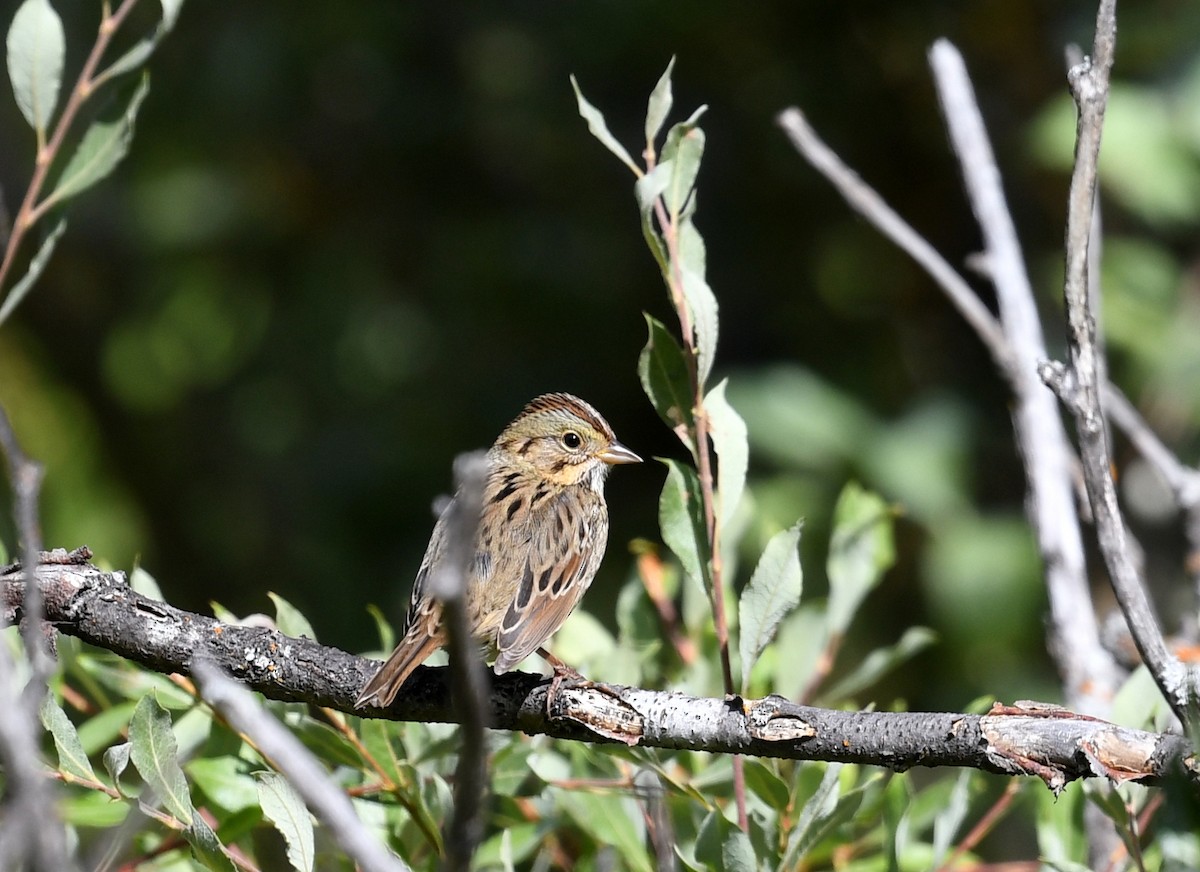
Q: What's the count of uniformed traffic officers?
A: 0